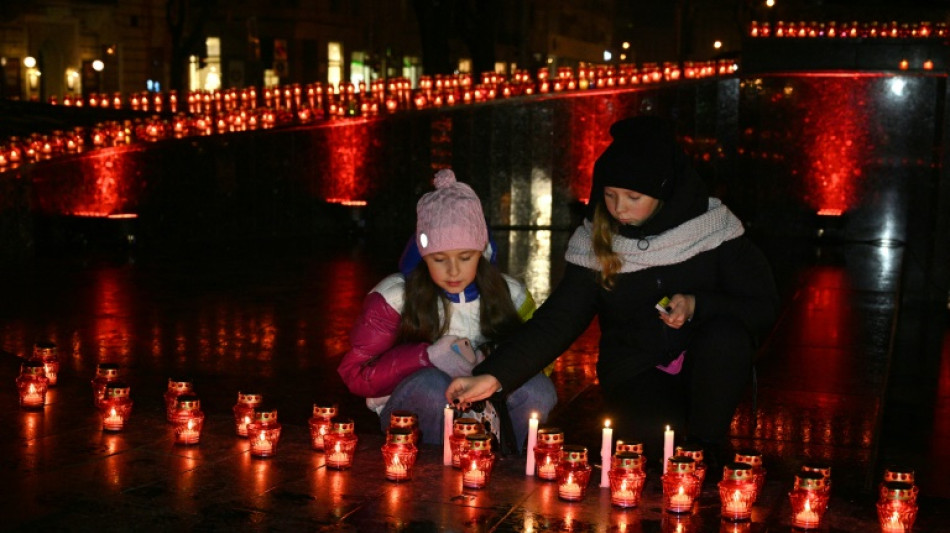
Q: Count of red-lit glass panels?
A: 4